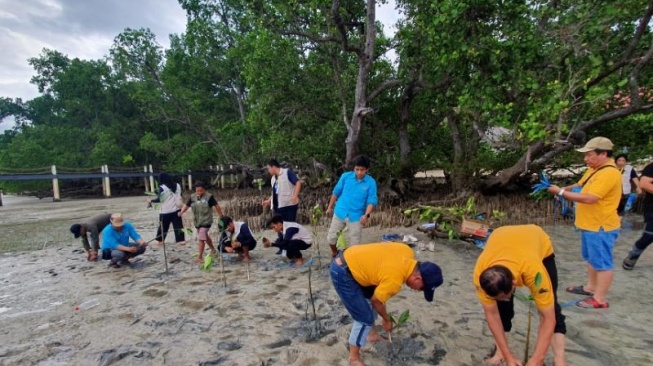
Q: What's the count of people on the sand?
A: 13